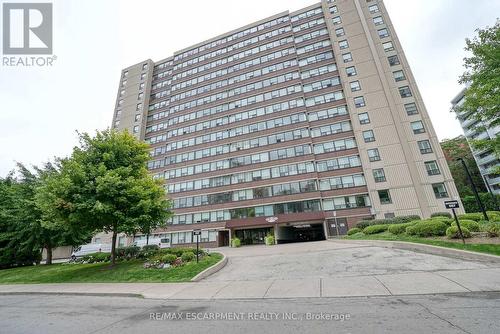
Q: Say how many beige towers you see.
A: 2